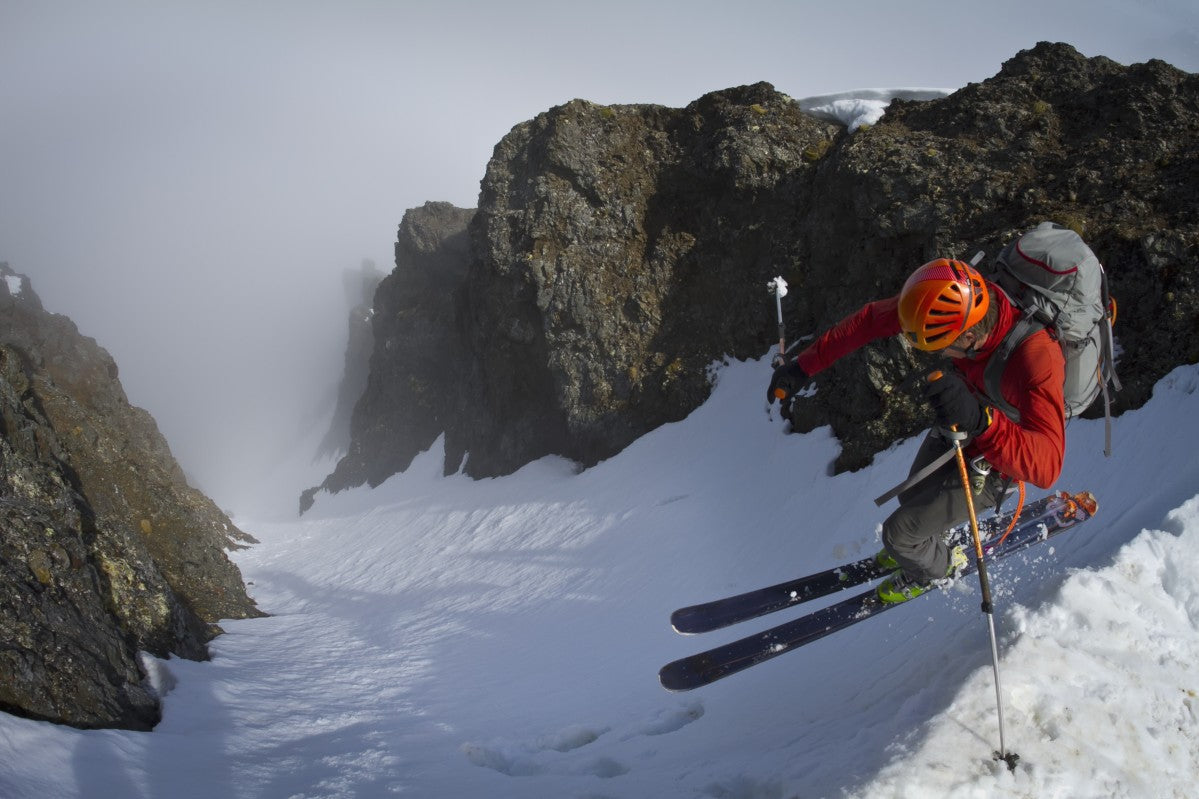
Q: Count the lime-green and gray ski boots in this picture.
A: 2